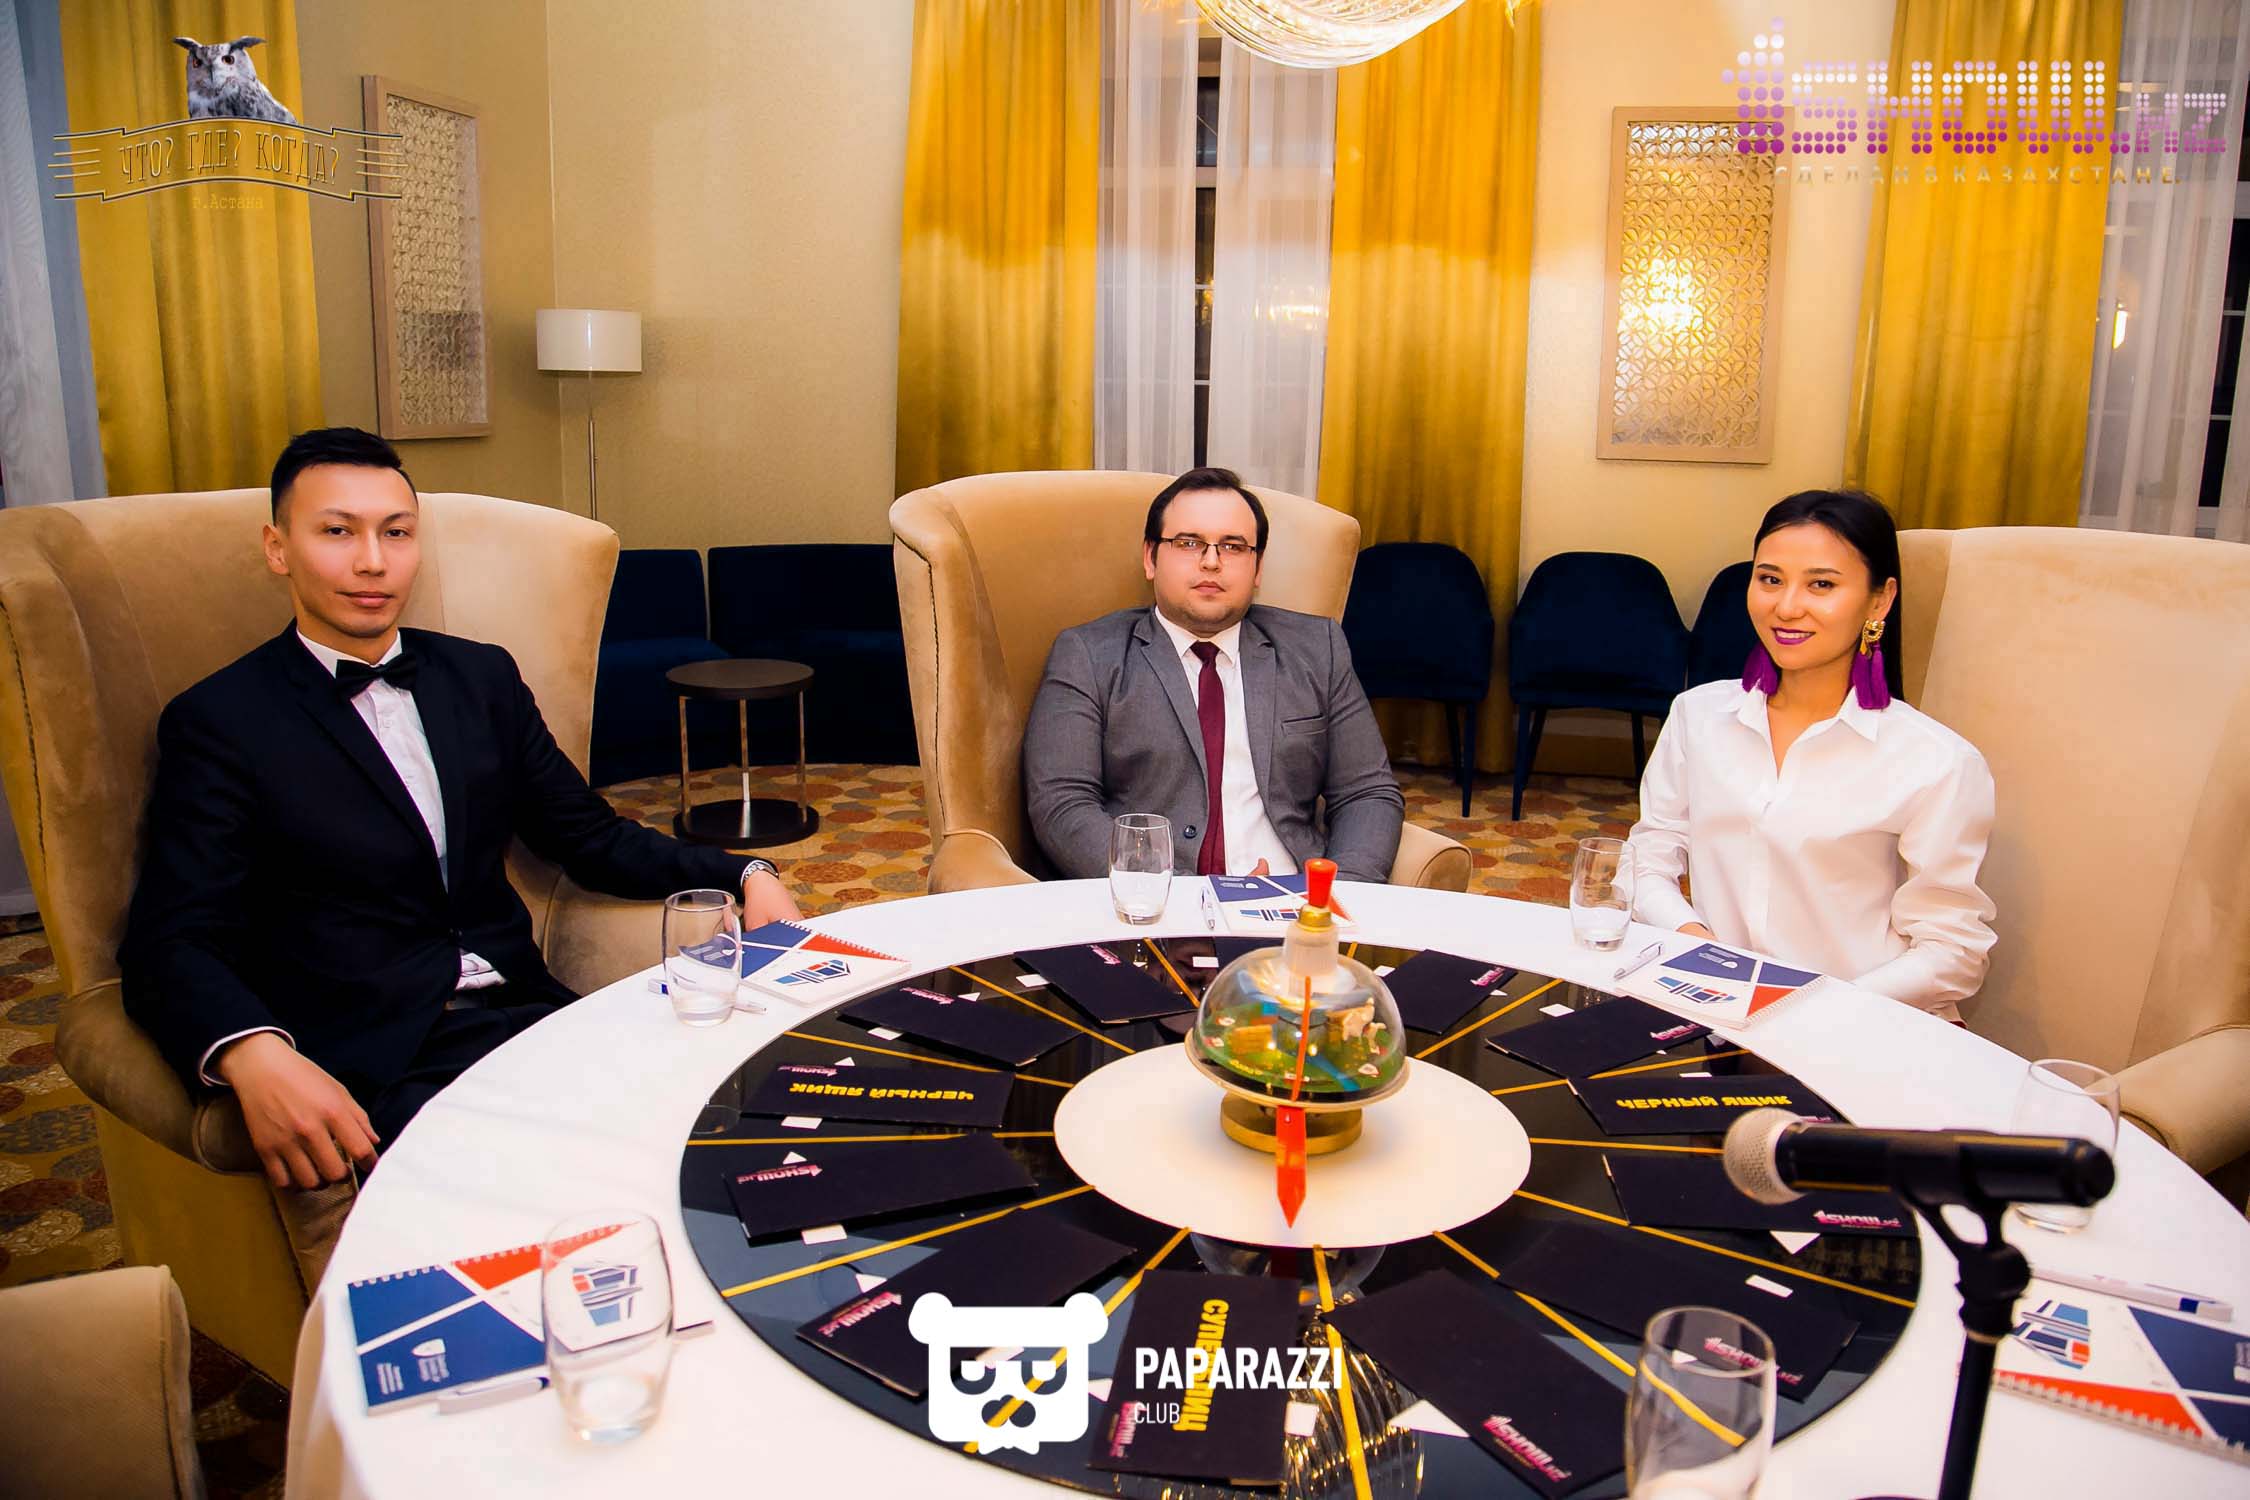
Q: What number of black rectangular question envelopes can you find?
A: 13